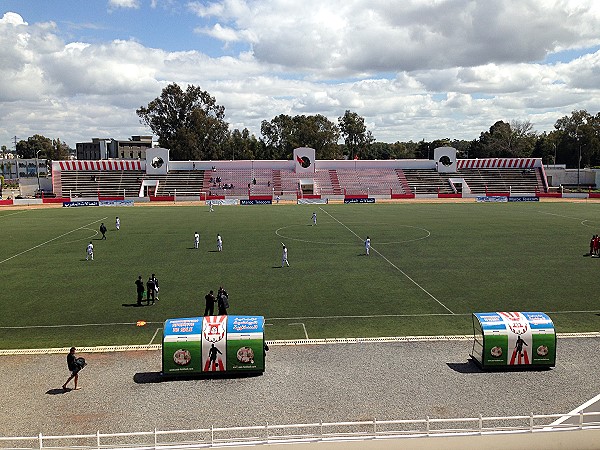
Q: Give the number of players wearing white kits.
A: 8